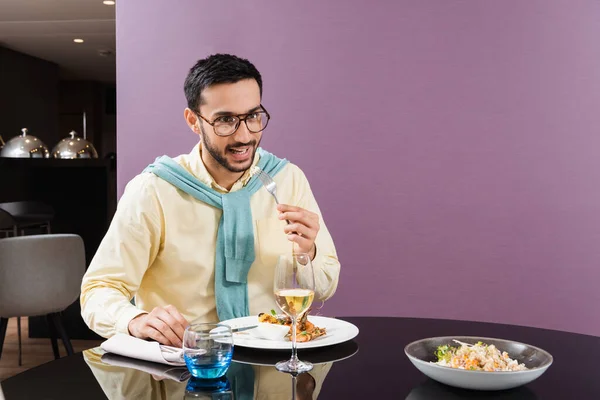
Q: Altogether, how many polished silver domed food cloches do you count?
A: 2